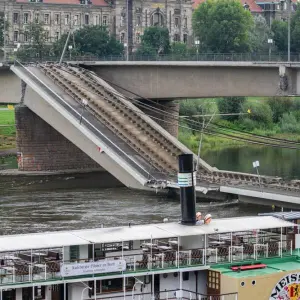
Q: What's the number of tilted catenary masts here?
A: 2